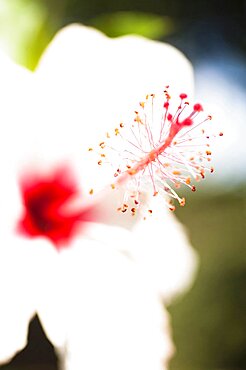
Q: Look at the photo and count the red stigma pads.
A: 5